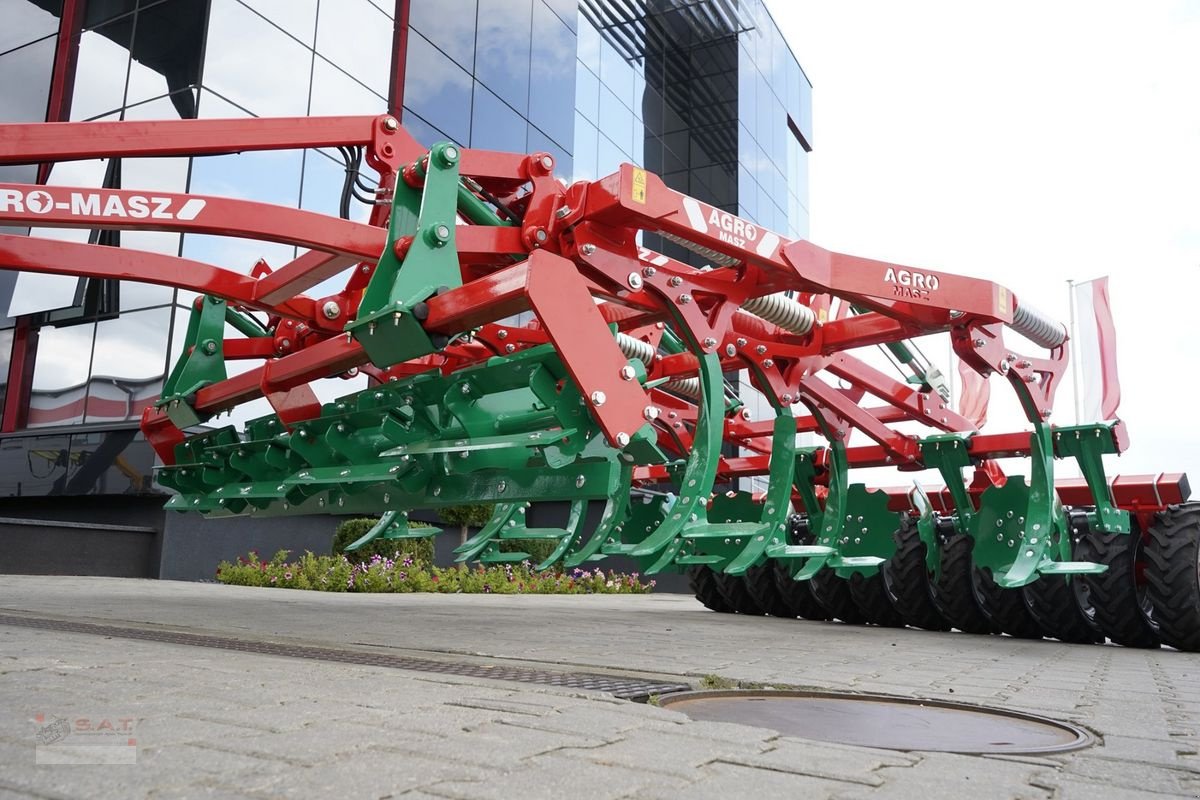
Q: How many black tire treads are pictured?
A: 12